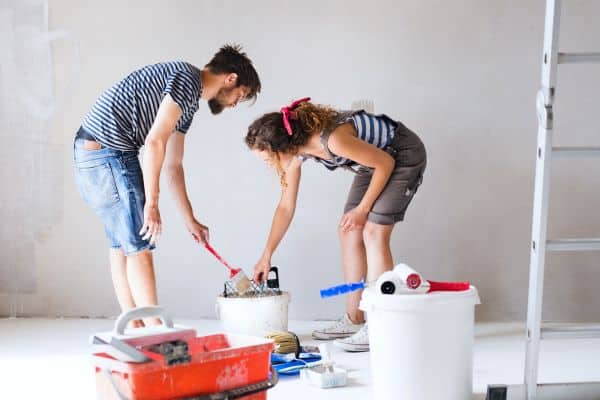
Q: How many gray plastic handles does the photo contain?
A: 1